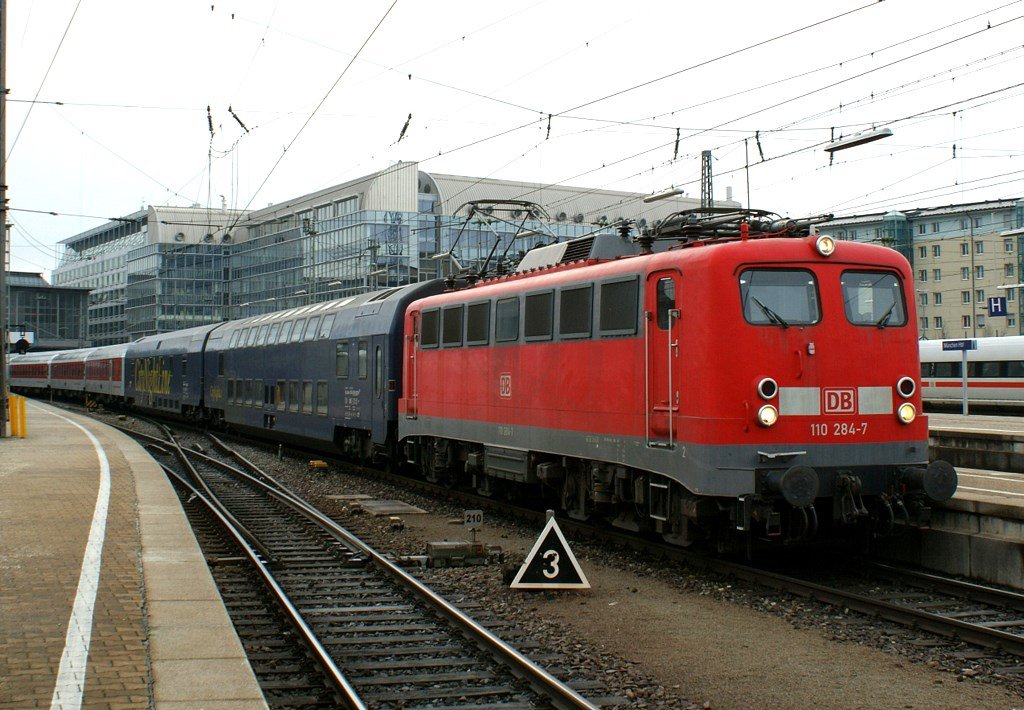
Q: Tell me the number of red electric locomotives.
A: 1